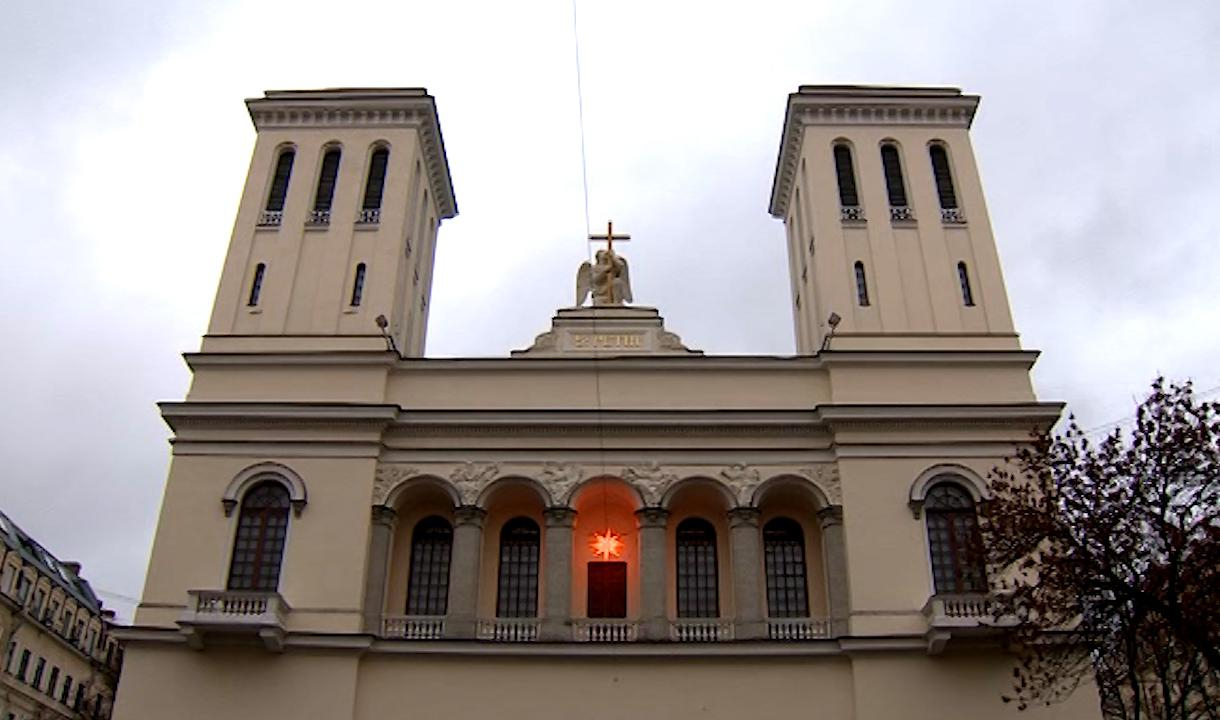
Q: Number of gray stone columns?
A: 6